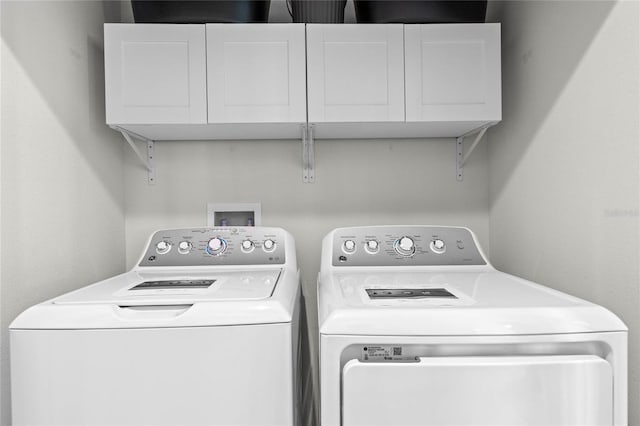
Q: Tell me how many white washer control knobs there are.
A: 5